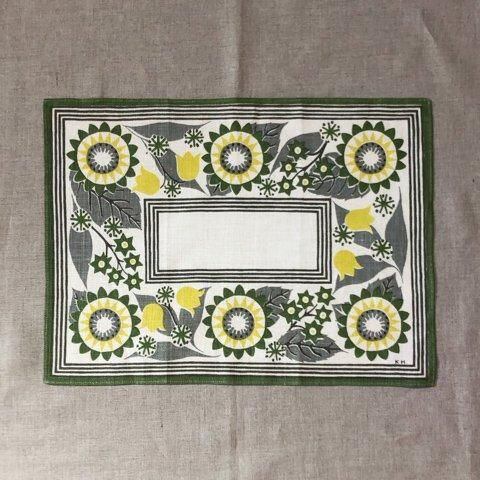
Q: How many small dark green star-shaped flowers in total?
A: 15